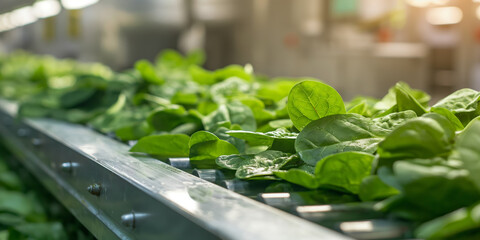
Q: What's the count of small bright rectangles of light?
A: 3